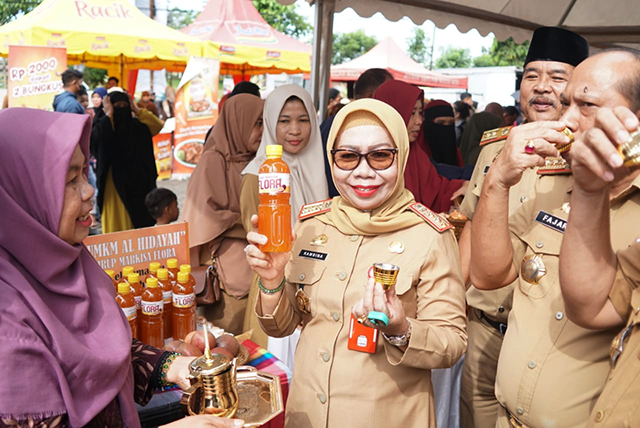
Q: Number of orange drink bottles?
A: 11